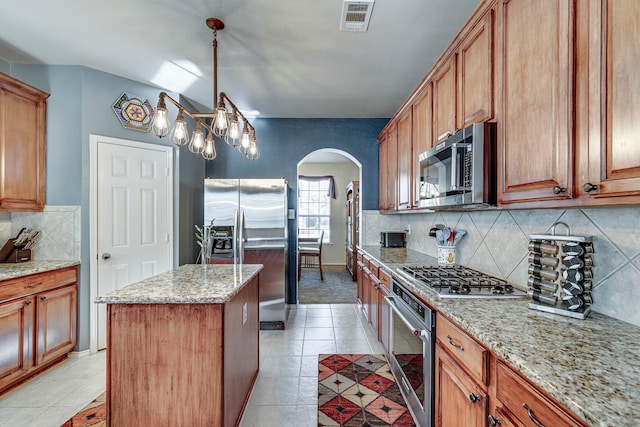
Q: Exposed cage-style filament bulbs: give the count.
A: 8